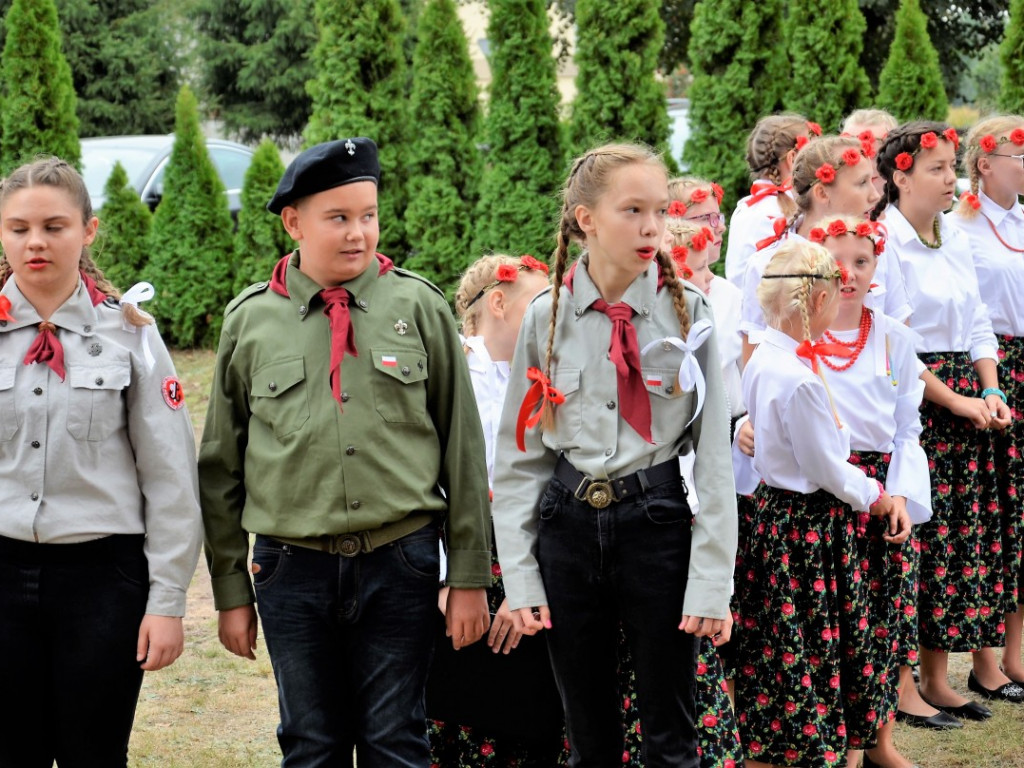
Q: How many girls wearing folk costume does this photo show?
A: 10